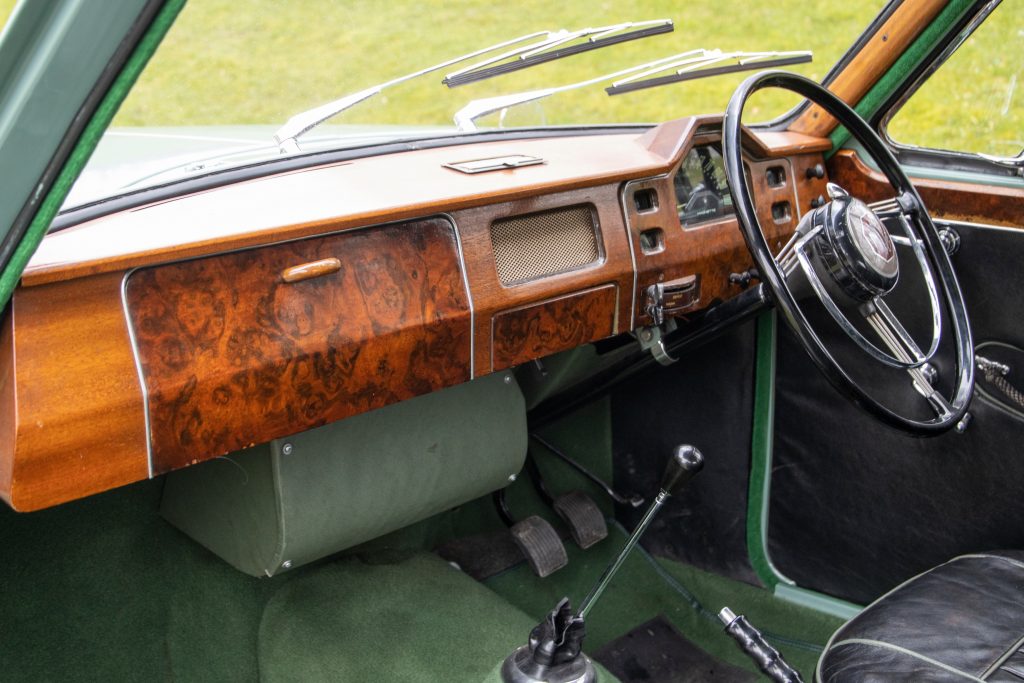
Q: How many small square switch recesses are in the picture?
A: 4